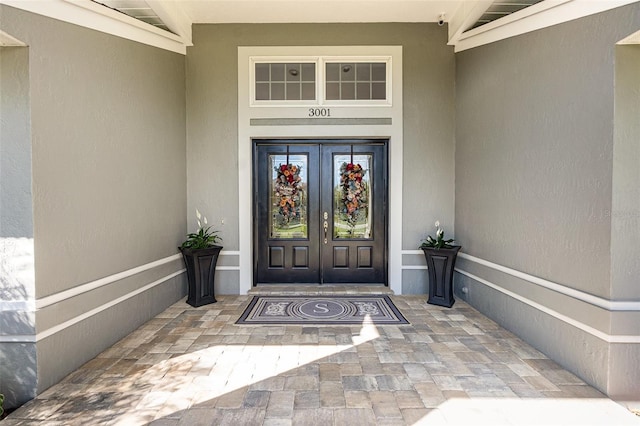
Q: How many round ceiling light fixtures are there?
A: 0